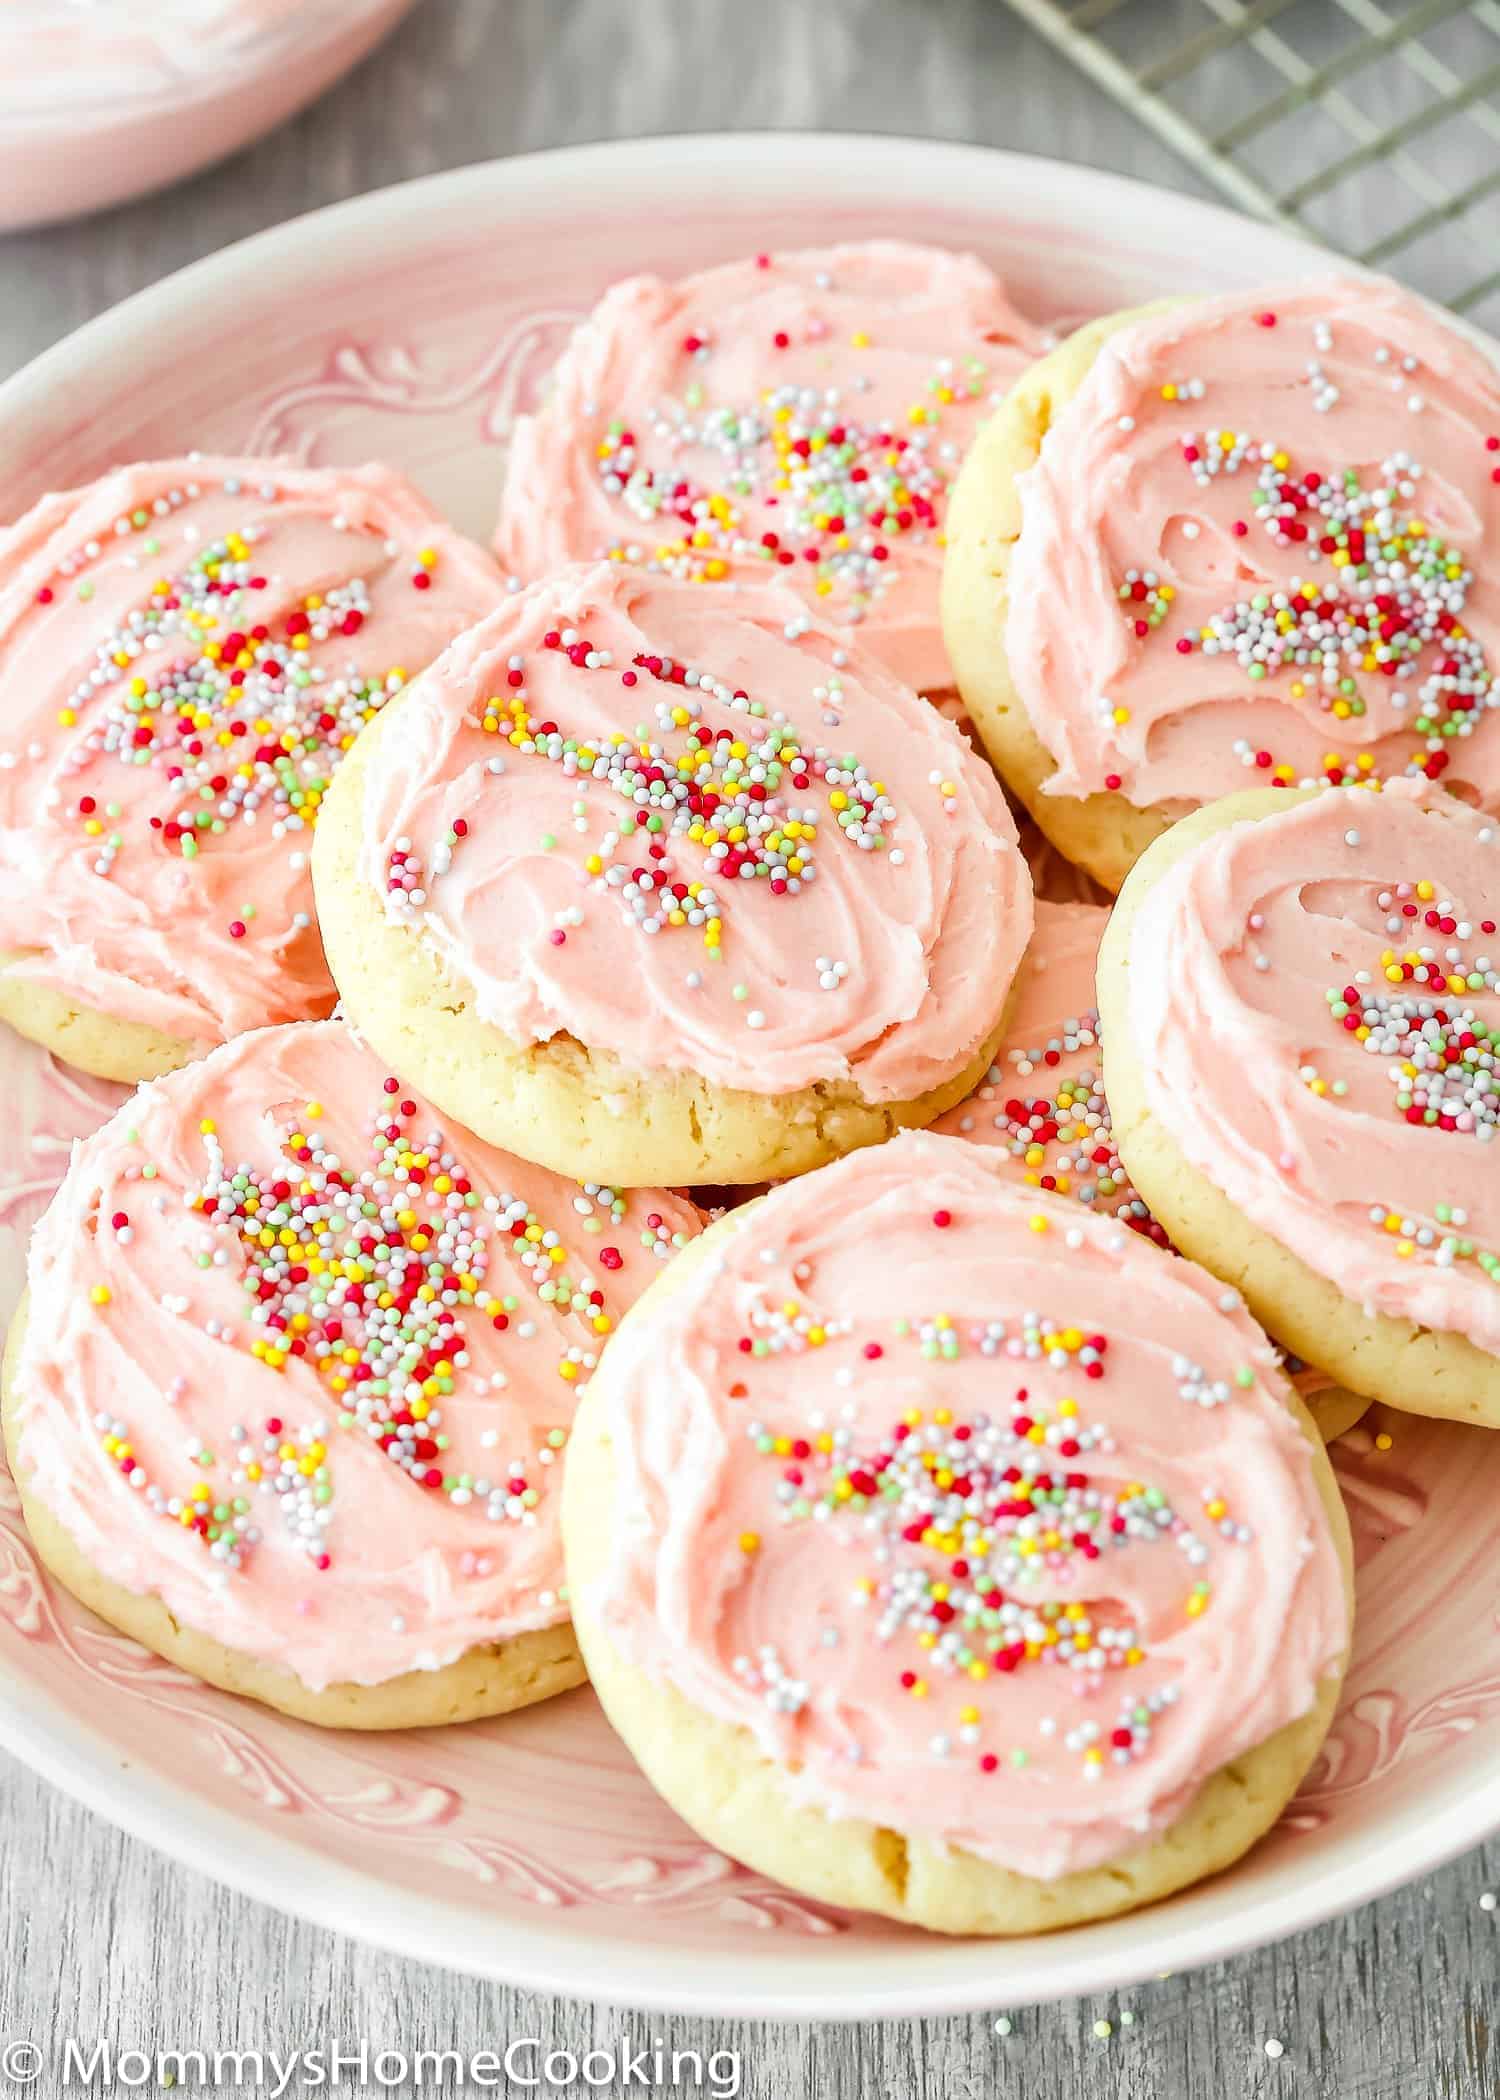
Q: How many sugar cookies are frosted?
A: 8